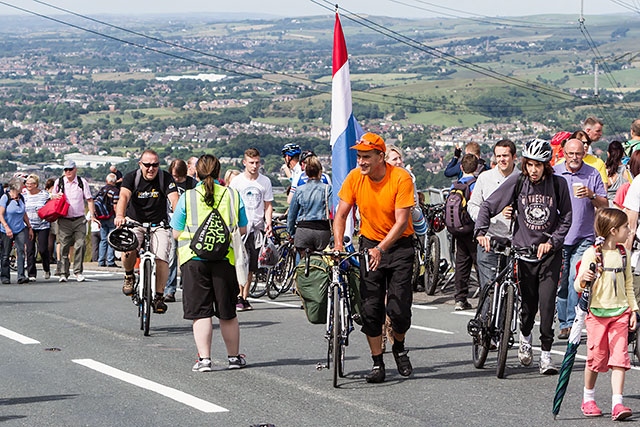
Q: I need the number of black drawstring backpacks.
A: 1